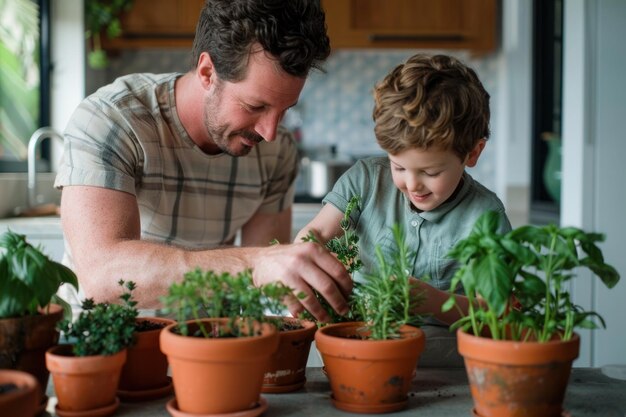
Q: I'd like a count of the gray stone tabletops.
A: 1